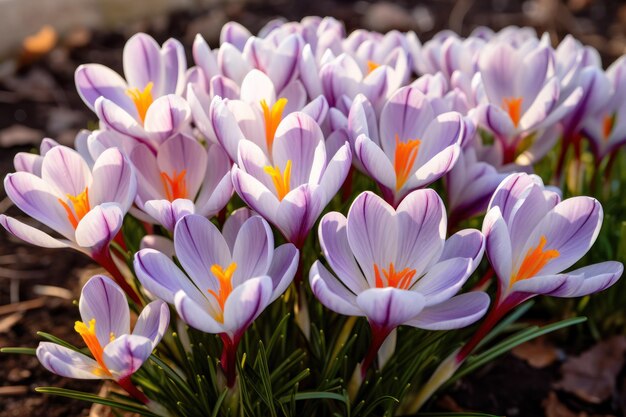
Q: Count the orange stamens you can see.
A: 13